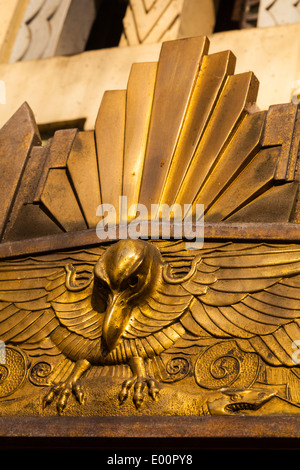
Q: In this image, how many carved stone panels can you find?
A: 3